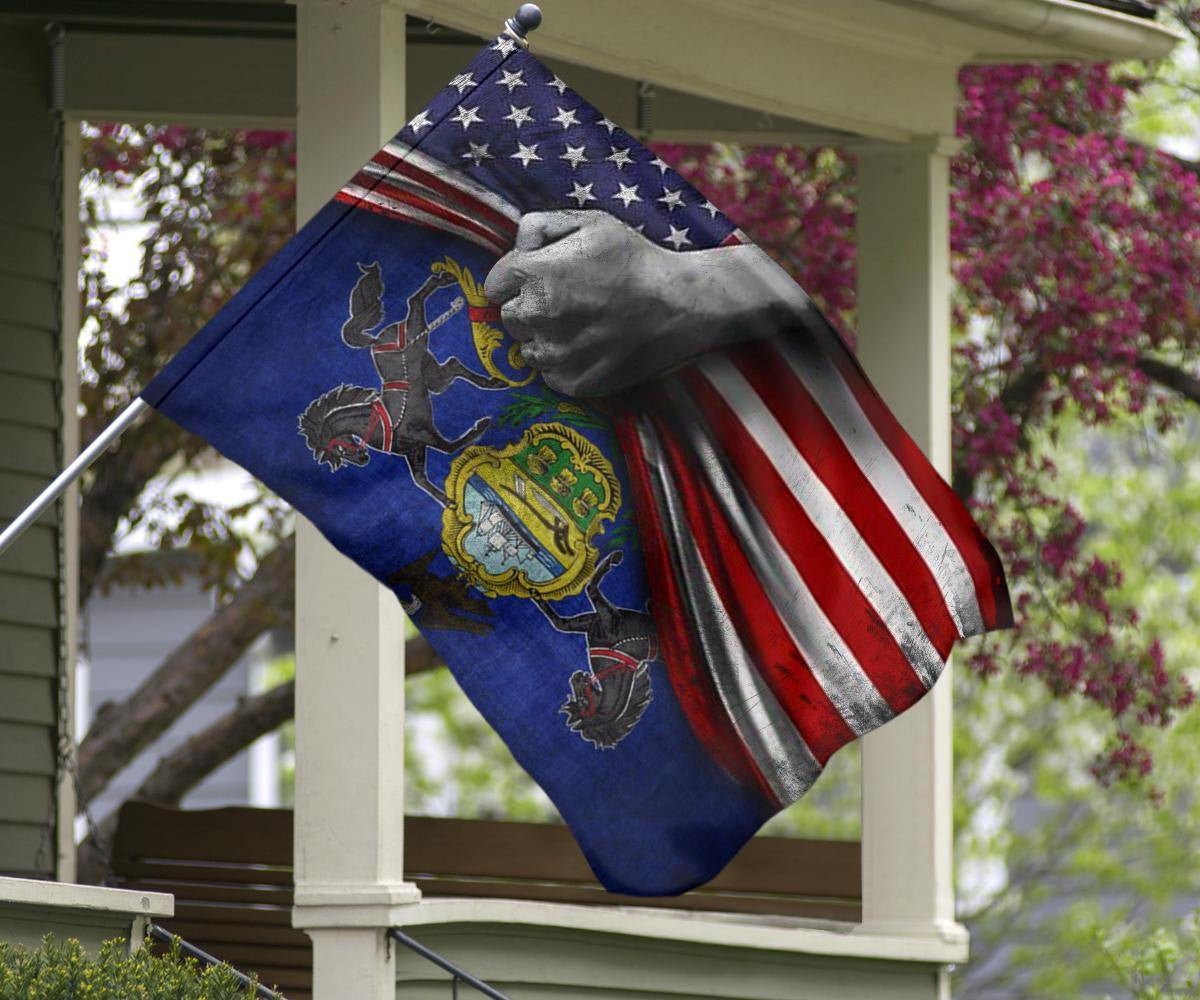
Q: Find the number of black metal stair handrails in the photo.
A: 2